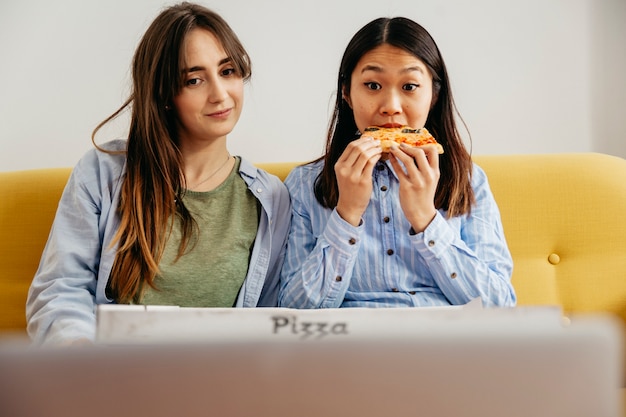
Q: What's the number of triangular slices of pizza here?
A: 1